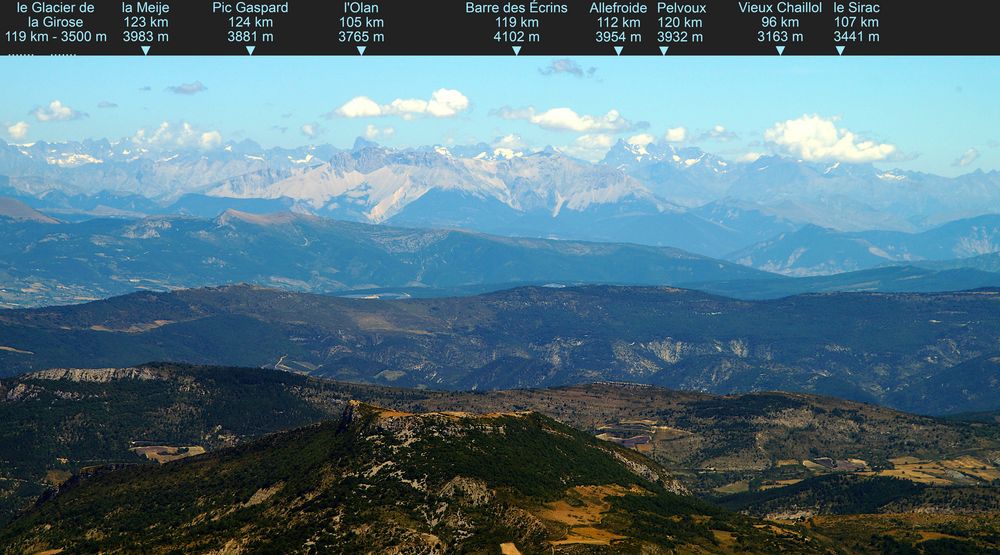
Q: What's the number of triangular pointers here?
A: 8